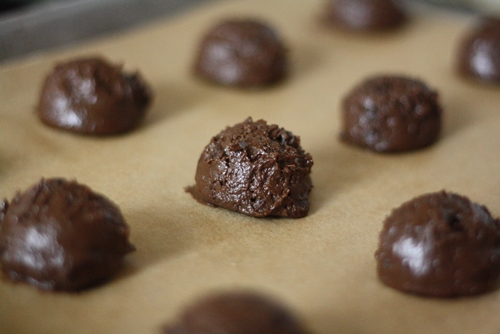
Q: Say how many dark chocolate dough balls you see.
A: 9